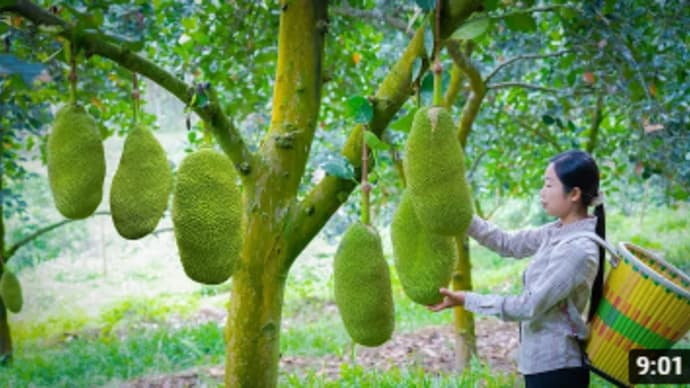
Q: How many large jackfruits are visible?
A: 6